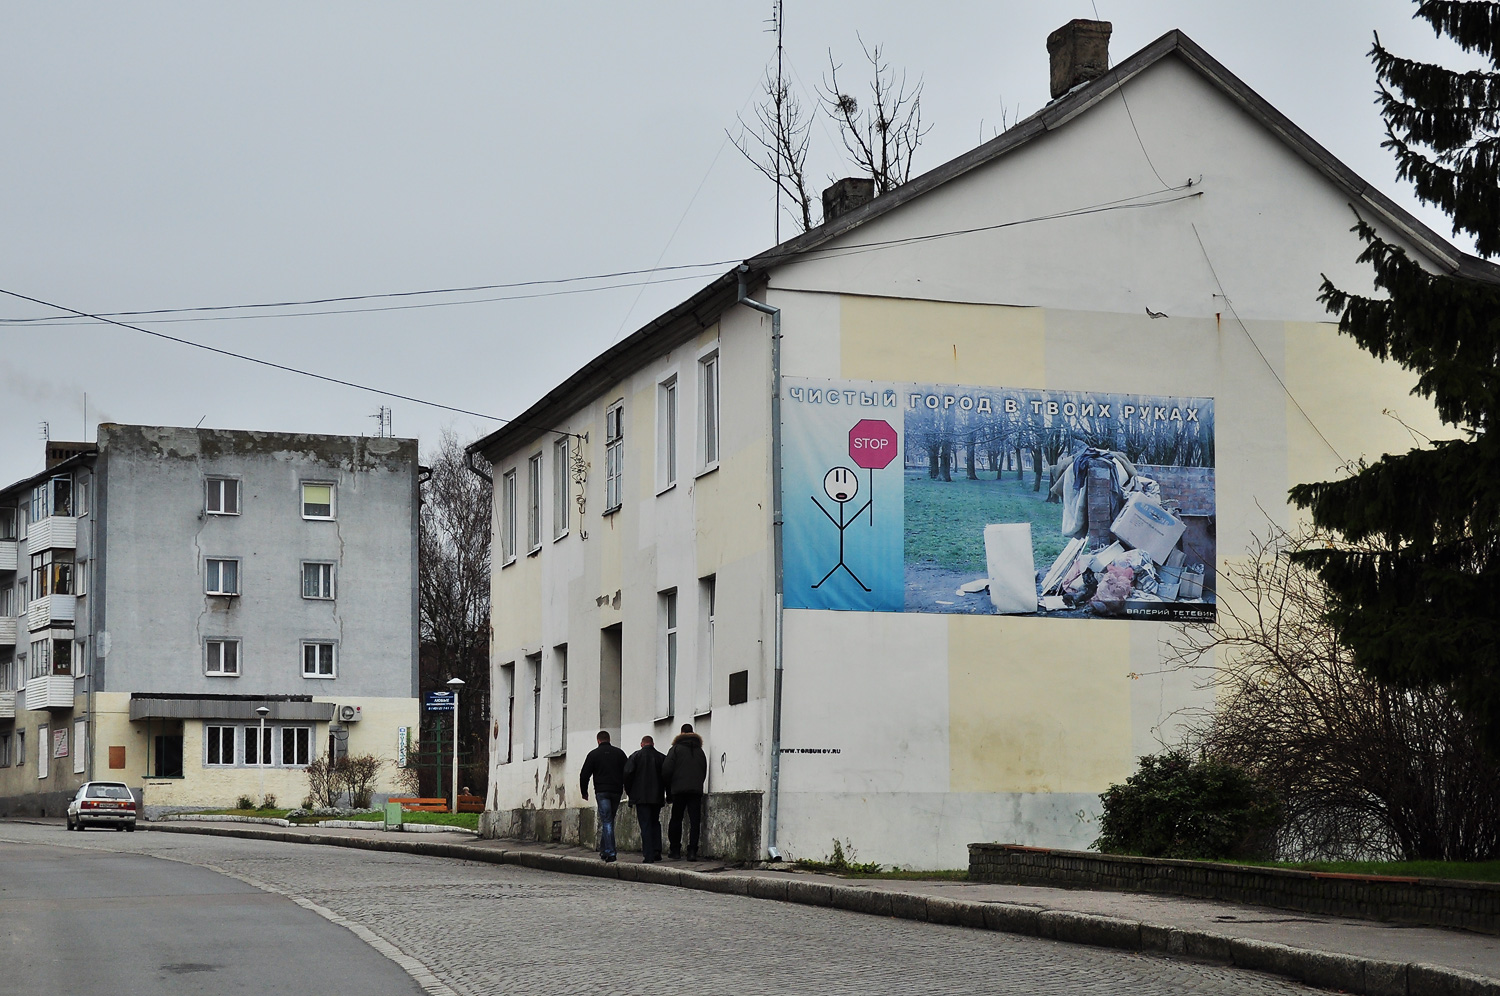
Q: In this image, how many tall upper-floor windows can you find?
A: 6